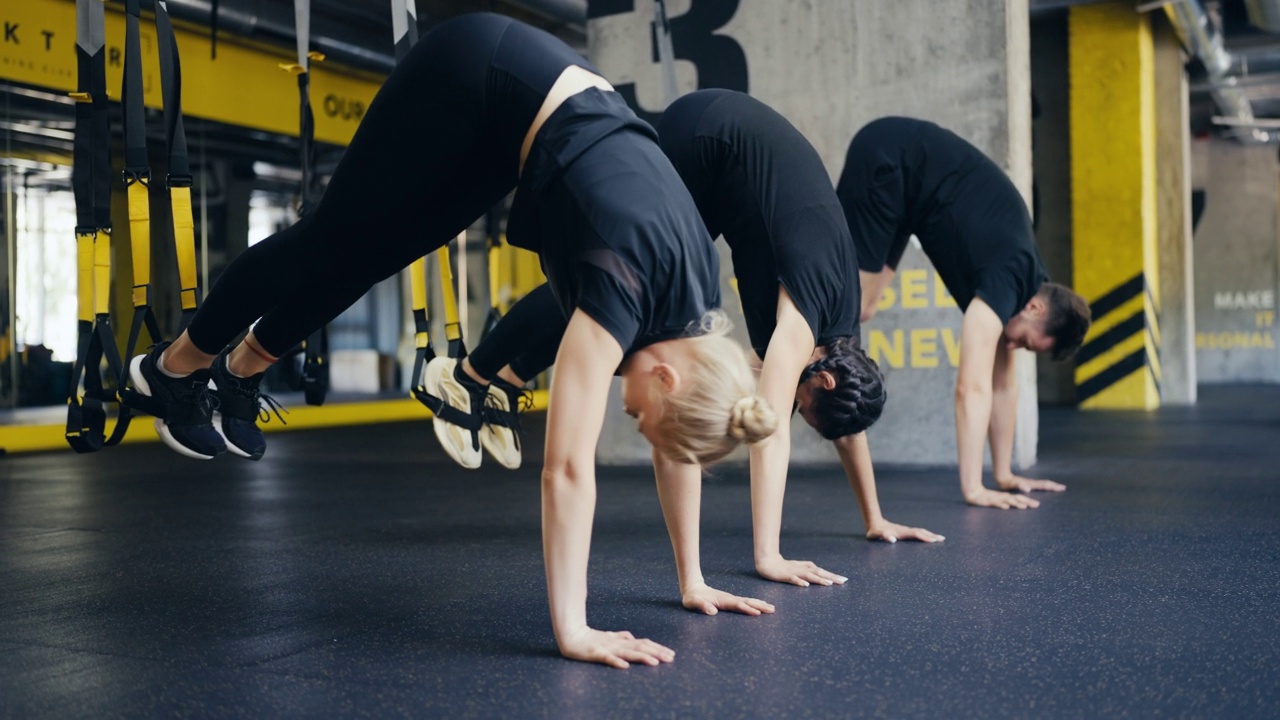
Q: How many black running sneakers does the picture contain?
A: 2